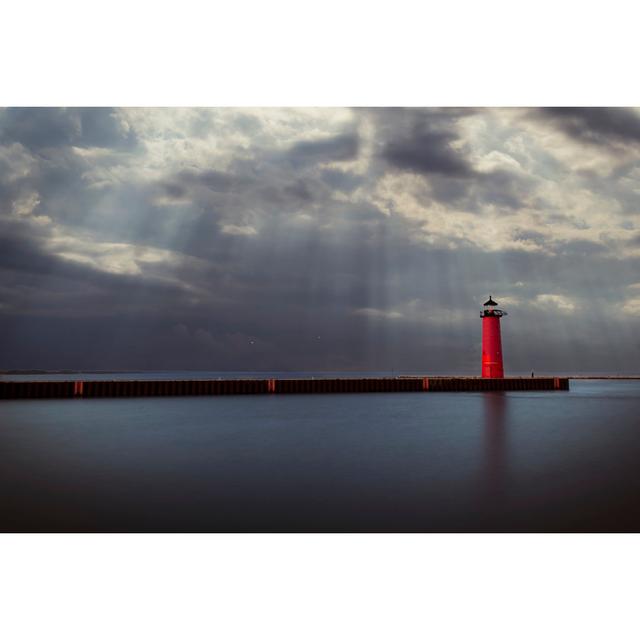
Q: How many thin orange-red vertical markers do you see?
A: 4